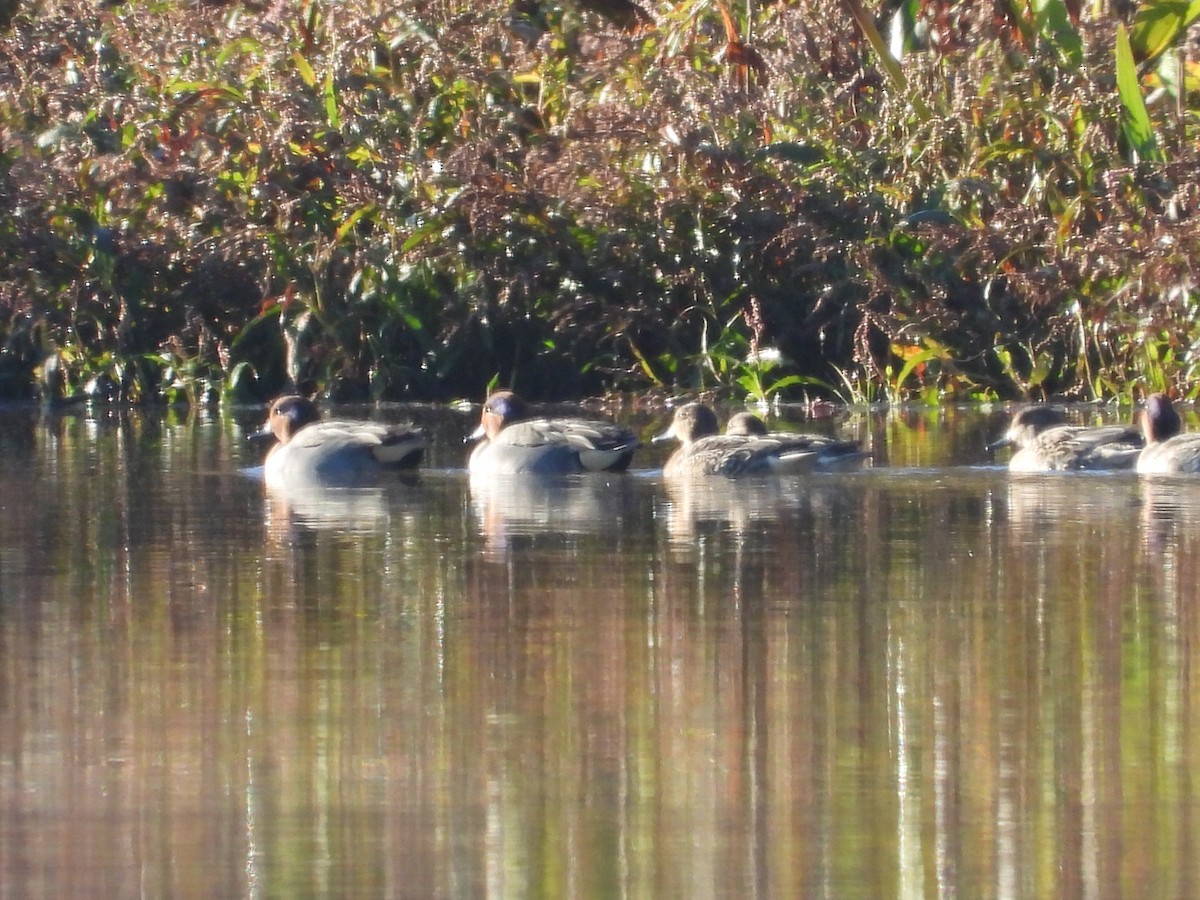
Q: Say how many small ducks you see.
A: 6